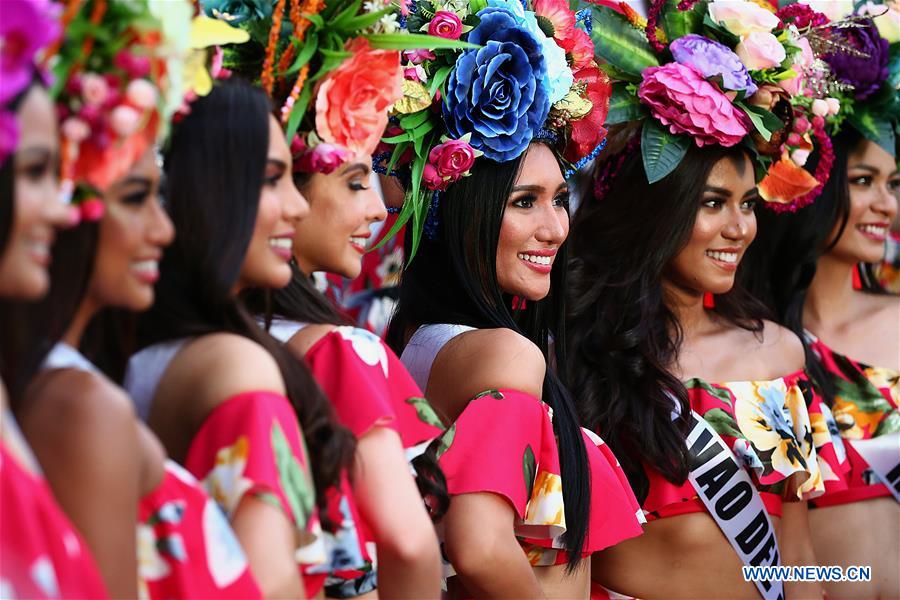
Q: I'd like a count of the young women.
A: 7